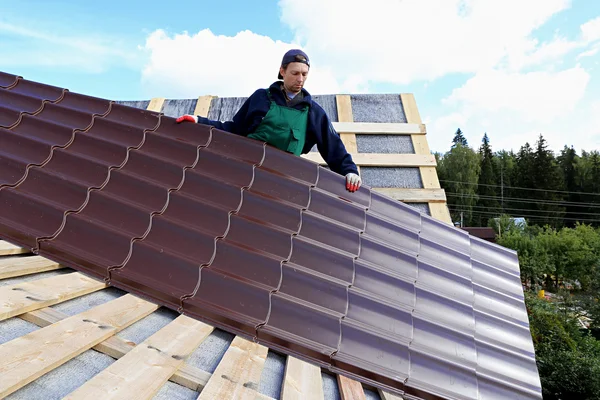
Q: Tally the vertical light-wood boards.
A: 4